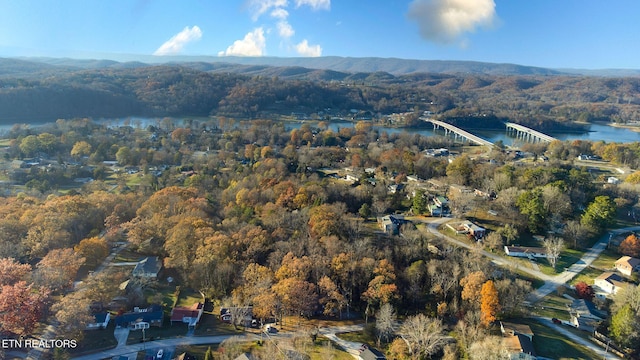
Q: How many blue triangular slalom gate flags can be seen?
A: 0